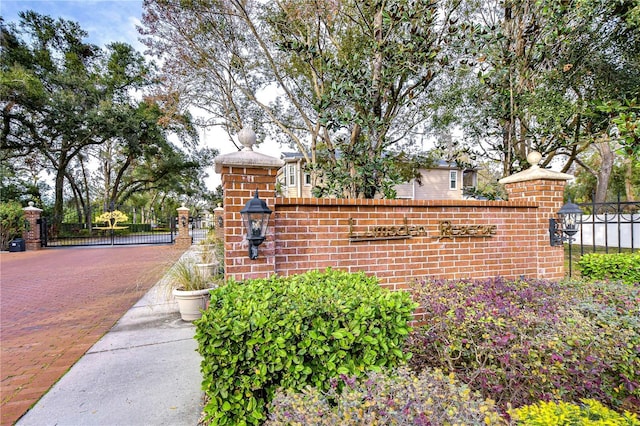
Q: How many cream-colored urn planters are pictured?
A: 3